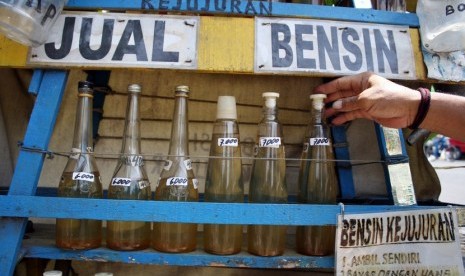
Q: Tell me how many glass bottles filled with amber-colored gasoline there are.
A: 6